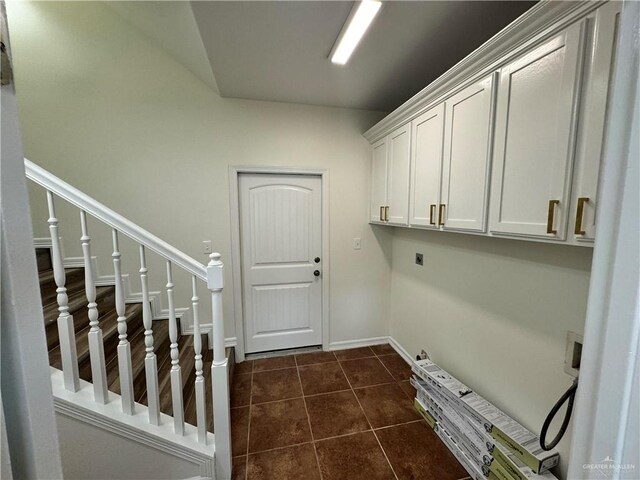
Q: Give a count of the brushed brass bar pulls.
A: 6